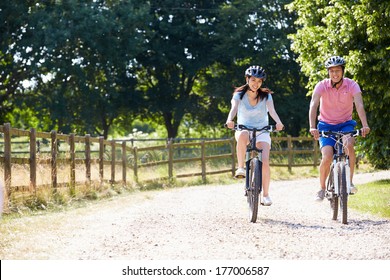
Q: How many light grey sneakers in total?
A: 2